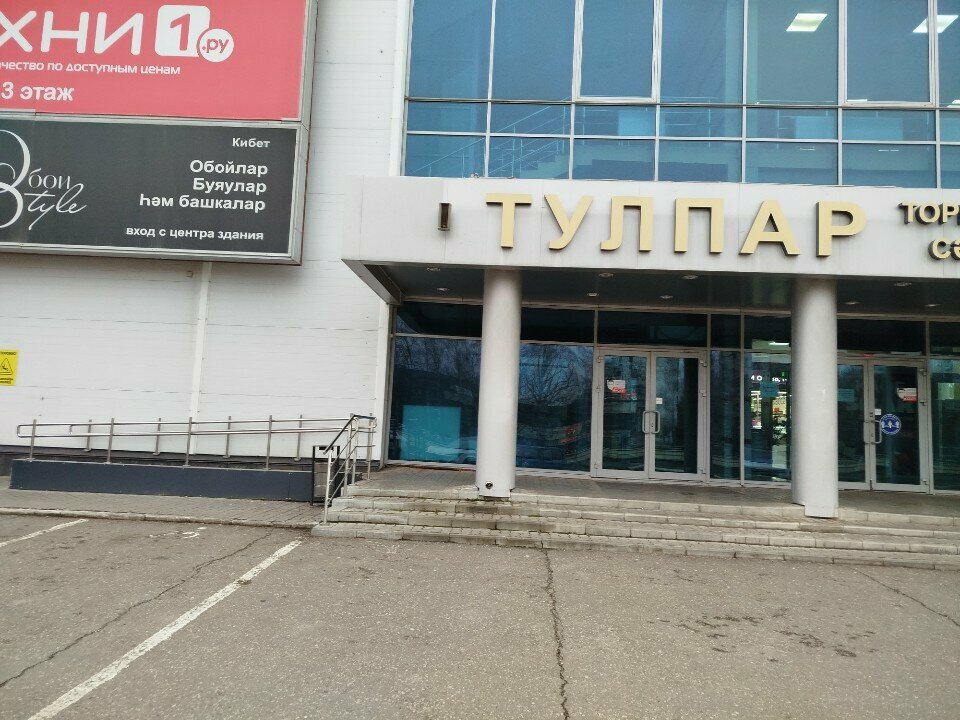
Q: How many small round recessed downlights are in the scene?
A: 9